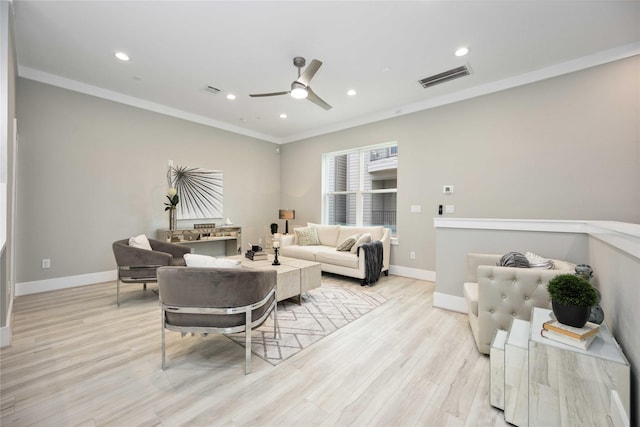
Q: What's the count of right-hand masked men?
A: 0